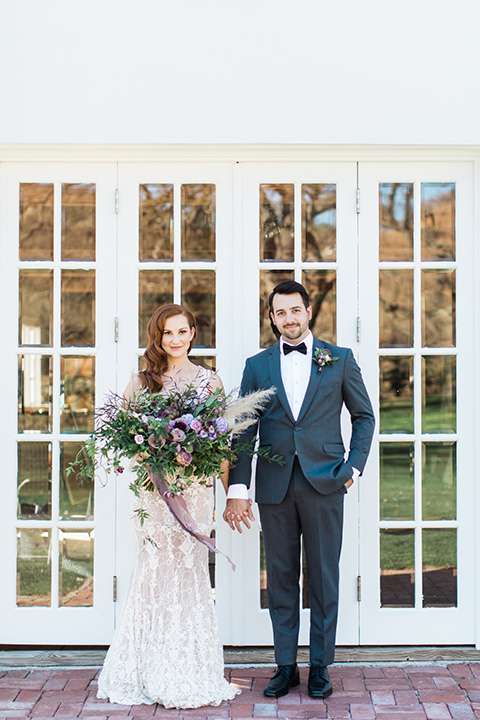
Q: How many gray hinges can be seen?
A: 6